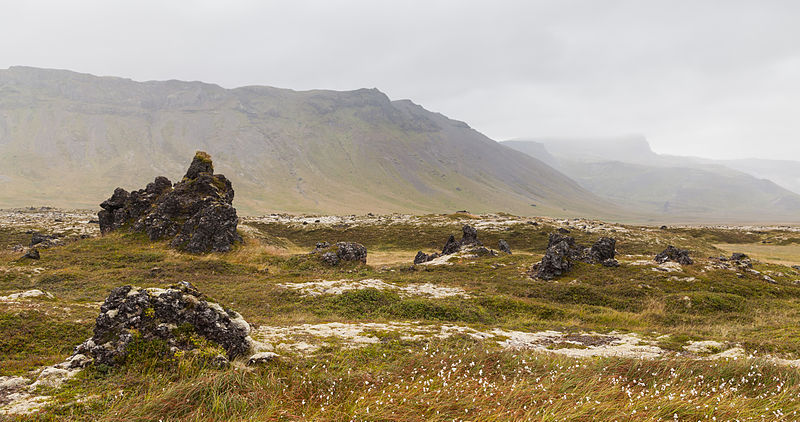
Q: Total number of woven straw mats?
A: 0